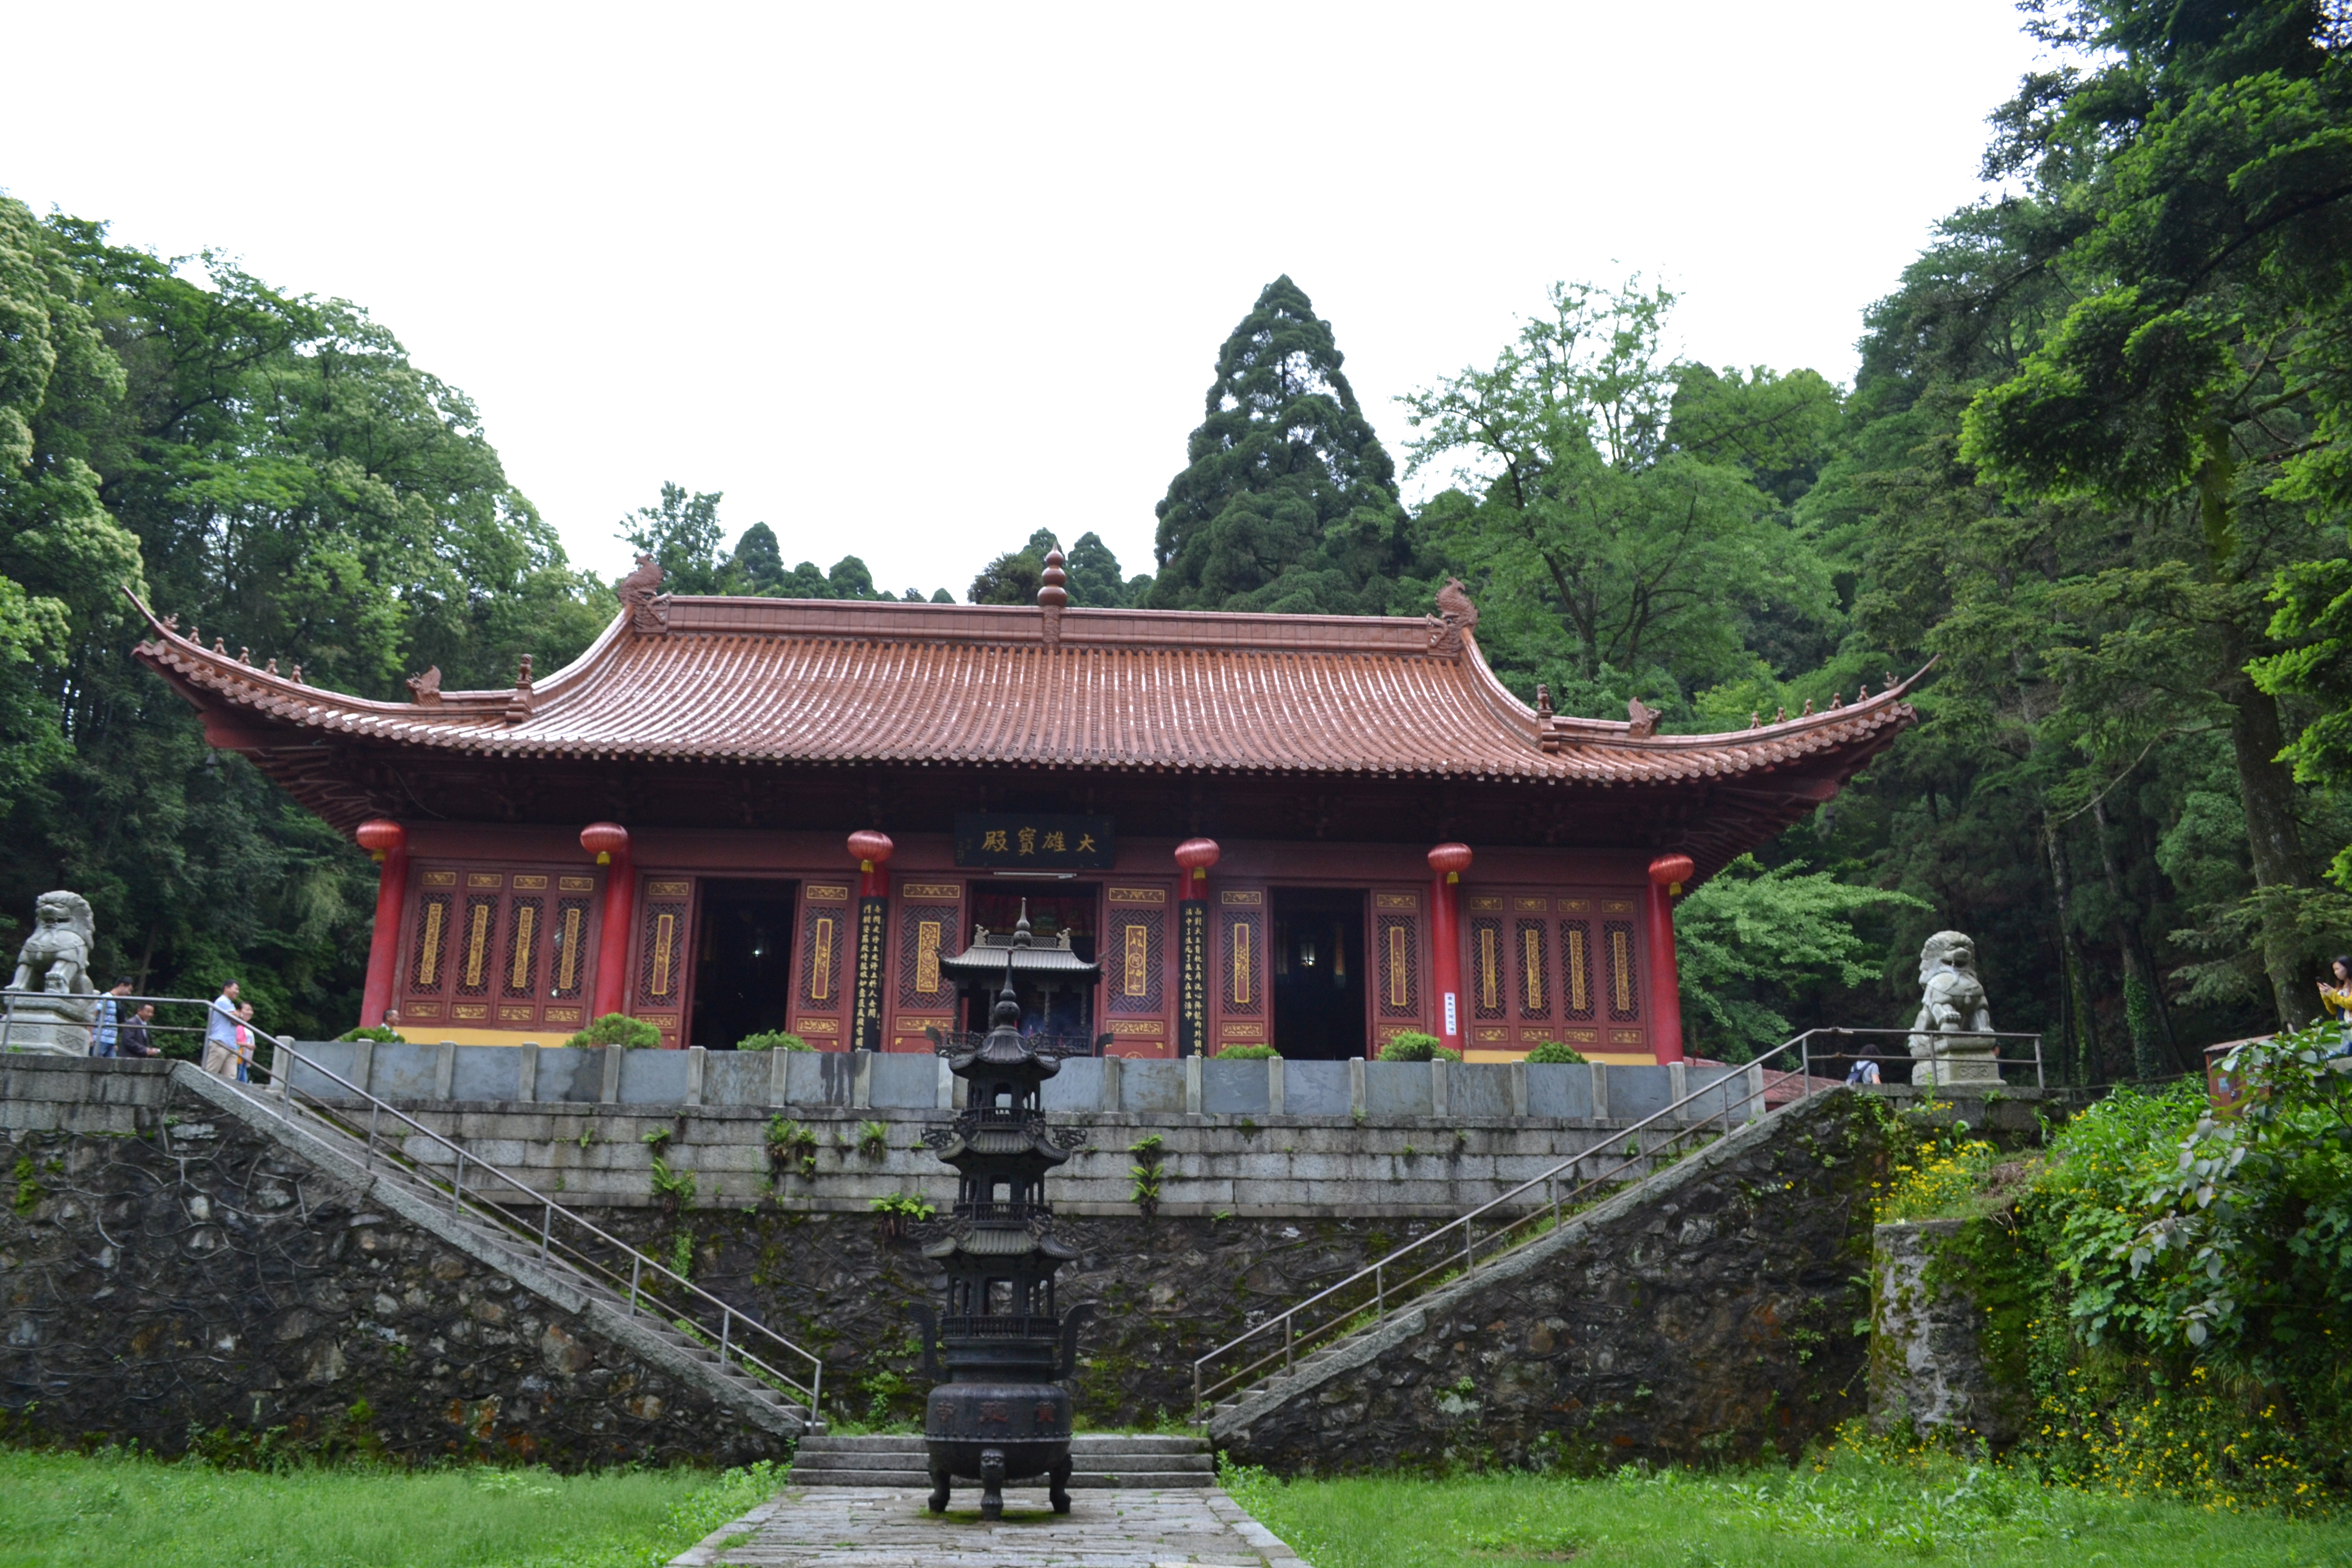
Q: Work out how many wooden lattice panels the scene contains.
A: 14